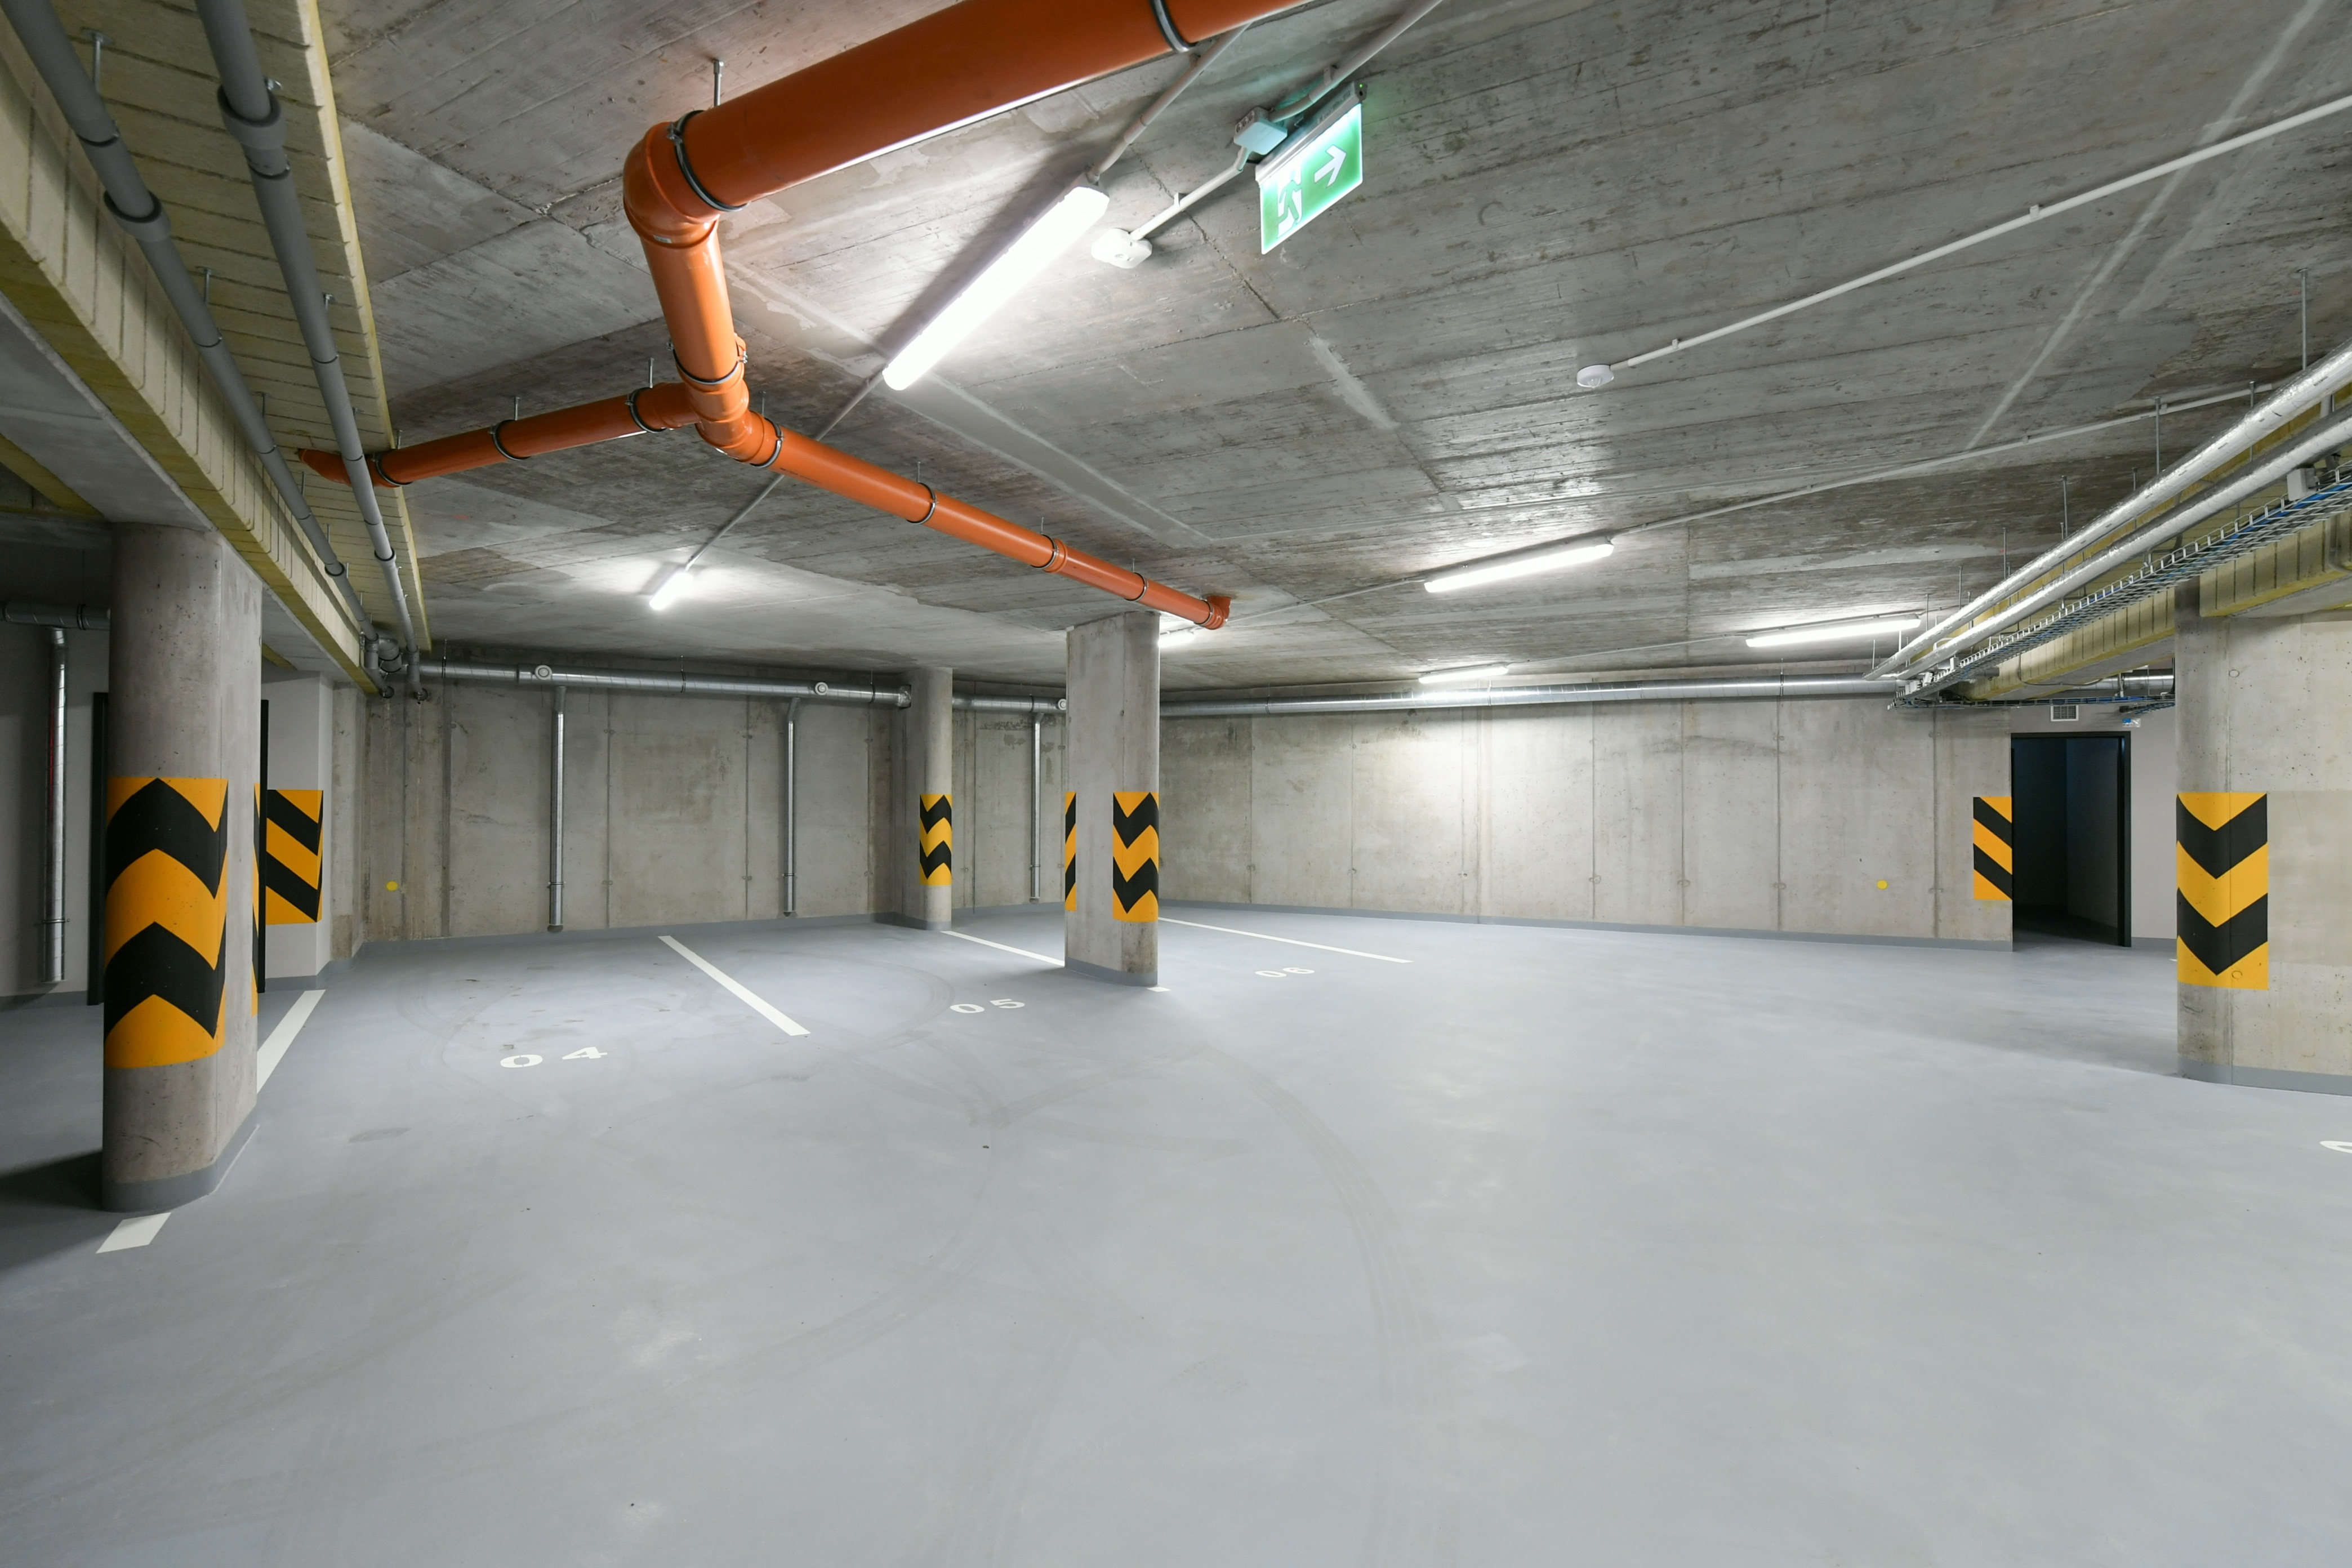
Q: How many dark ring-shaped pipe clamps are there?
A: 11